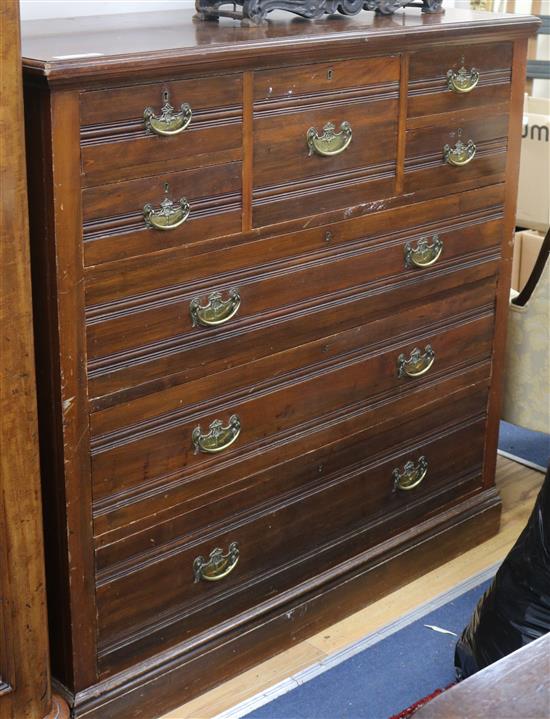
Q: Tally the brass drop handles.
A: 11